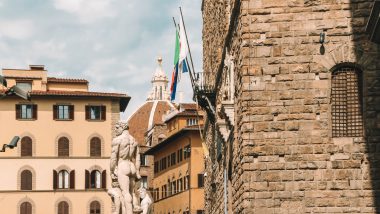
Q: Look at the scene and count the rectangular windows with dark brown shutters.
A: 3